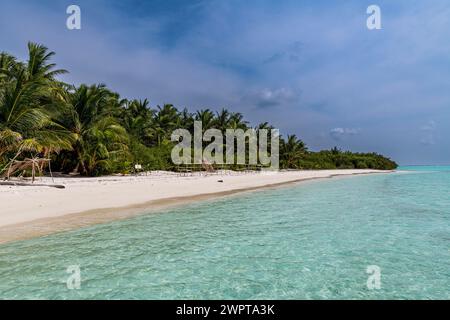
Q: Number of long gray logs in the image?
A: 1